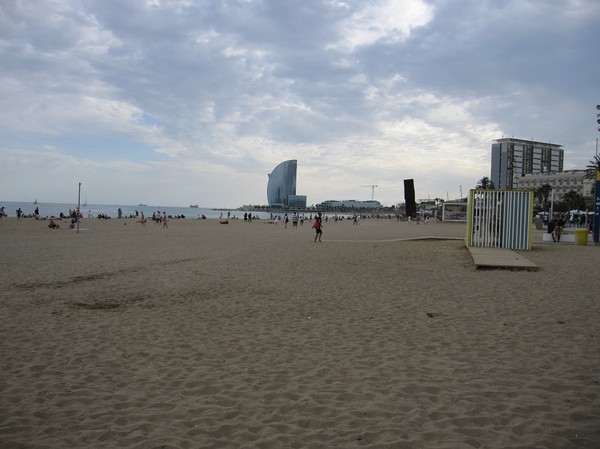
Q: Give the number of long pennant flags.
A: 0